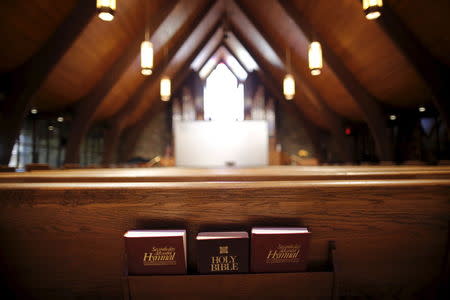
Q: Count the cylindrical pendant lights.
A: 6